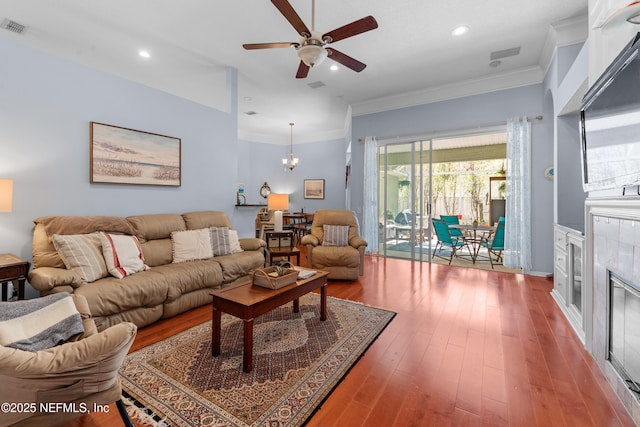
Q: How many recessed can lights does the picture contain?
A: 3